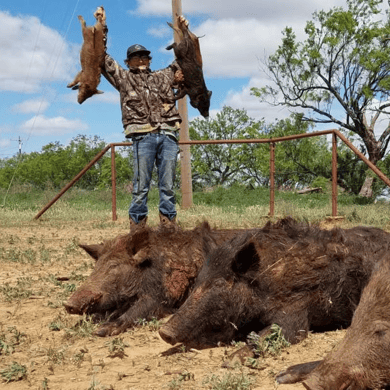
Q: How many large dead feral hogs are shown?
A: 3